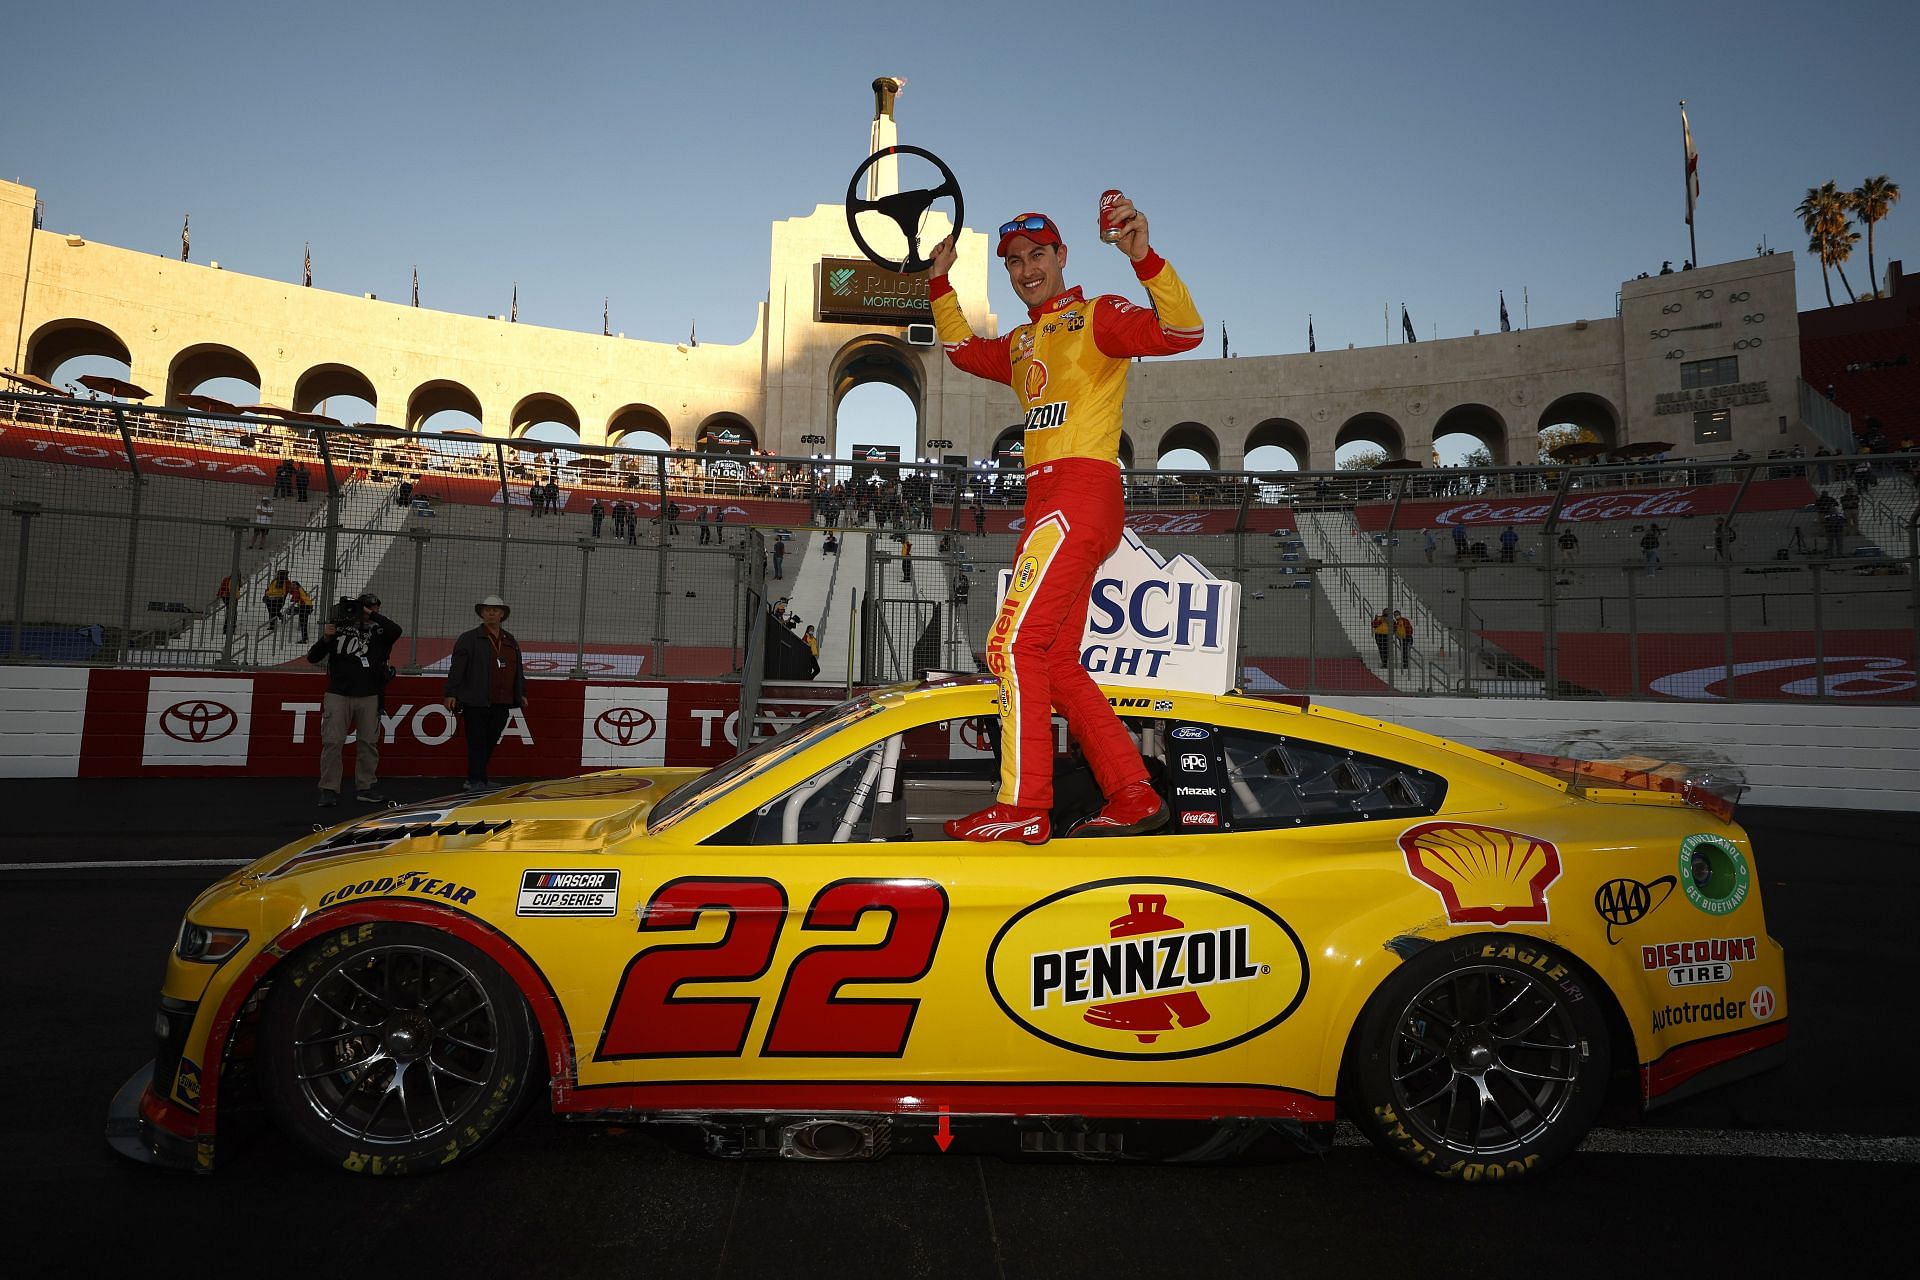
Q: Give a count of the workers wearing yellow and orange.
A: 7